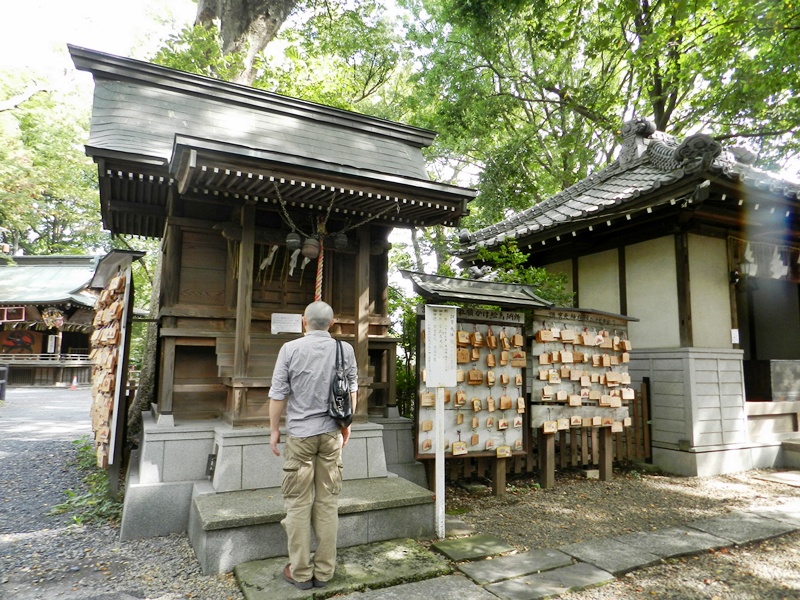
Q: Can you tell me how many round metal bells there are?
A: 3